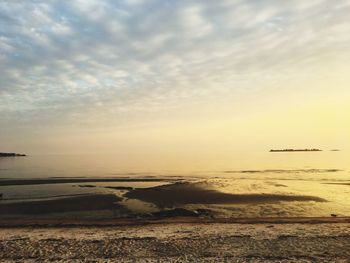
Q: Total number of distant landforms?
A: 2